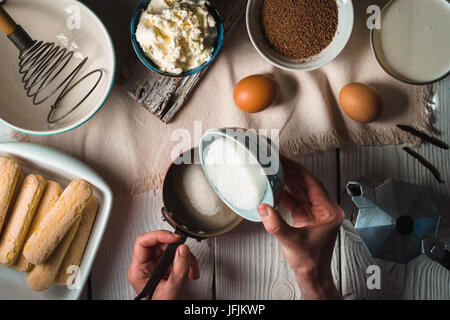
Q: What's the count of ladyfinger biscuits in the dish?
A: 6